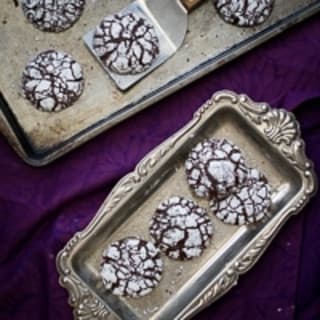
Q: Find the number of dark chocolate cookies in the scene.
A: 8